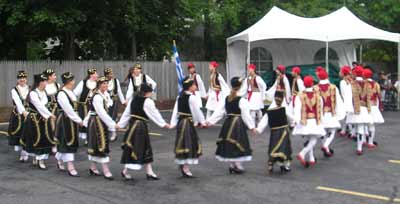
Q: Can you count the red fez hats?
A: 11